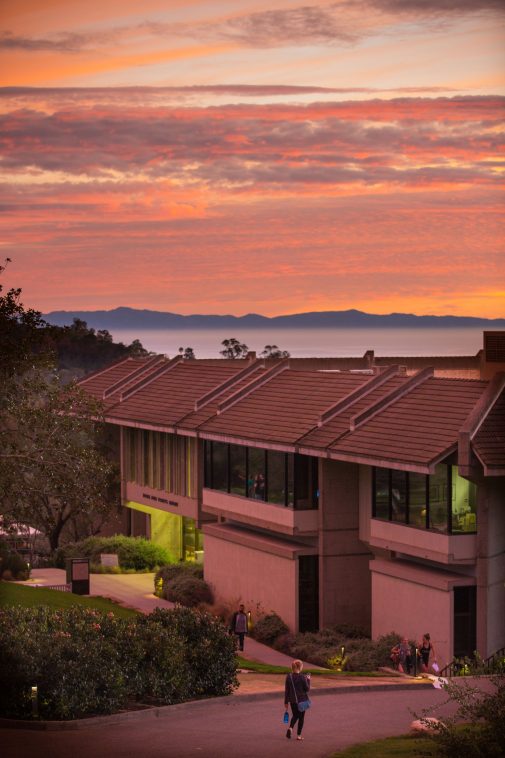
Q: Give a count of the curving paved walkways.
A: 2